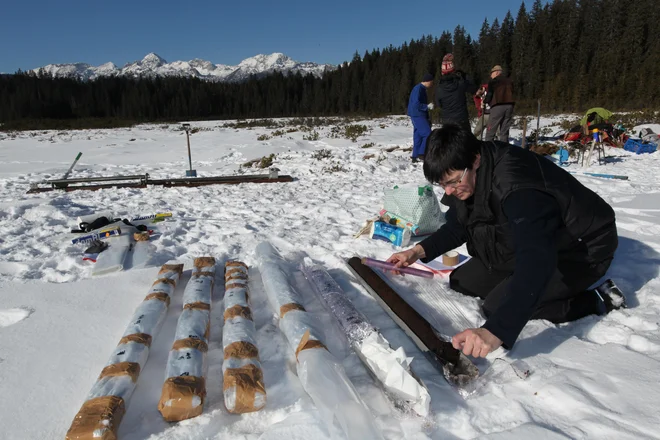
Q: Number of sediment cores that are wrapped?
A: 5